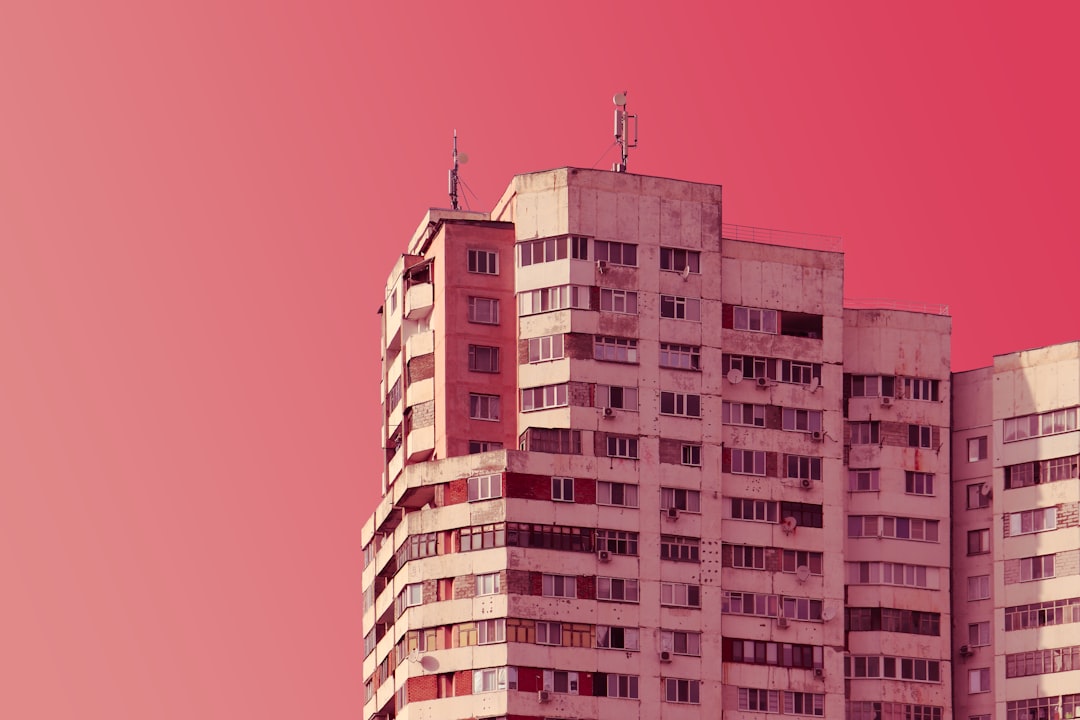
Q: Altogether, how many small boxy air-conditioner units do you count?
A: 13